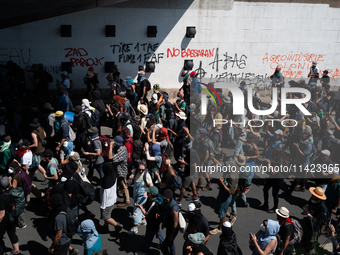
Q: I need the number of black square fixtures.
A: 8